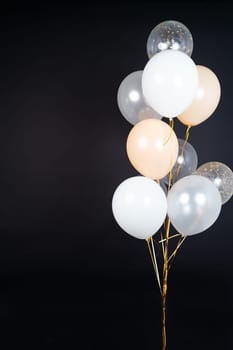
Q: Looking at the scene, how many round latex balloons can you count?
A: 9